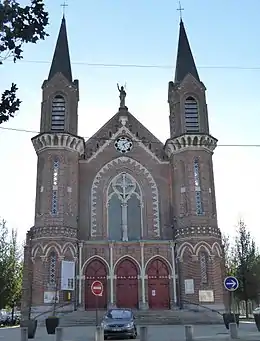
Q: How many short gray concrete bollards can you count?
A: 6